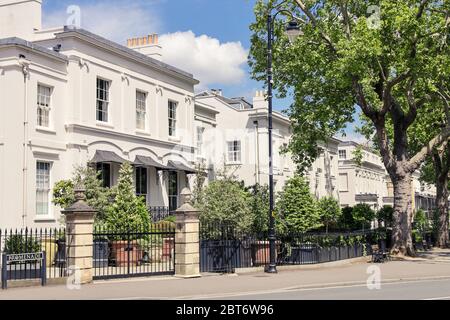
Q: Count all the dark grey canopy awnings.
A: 3